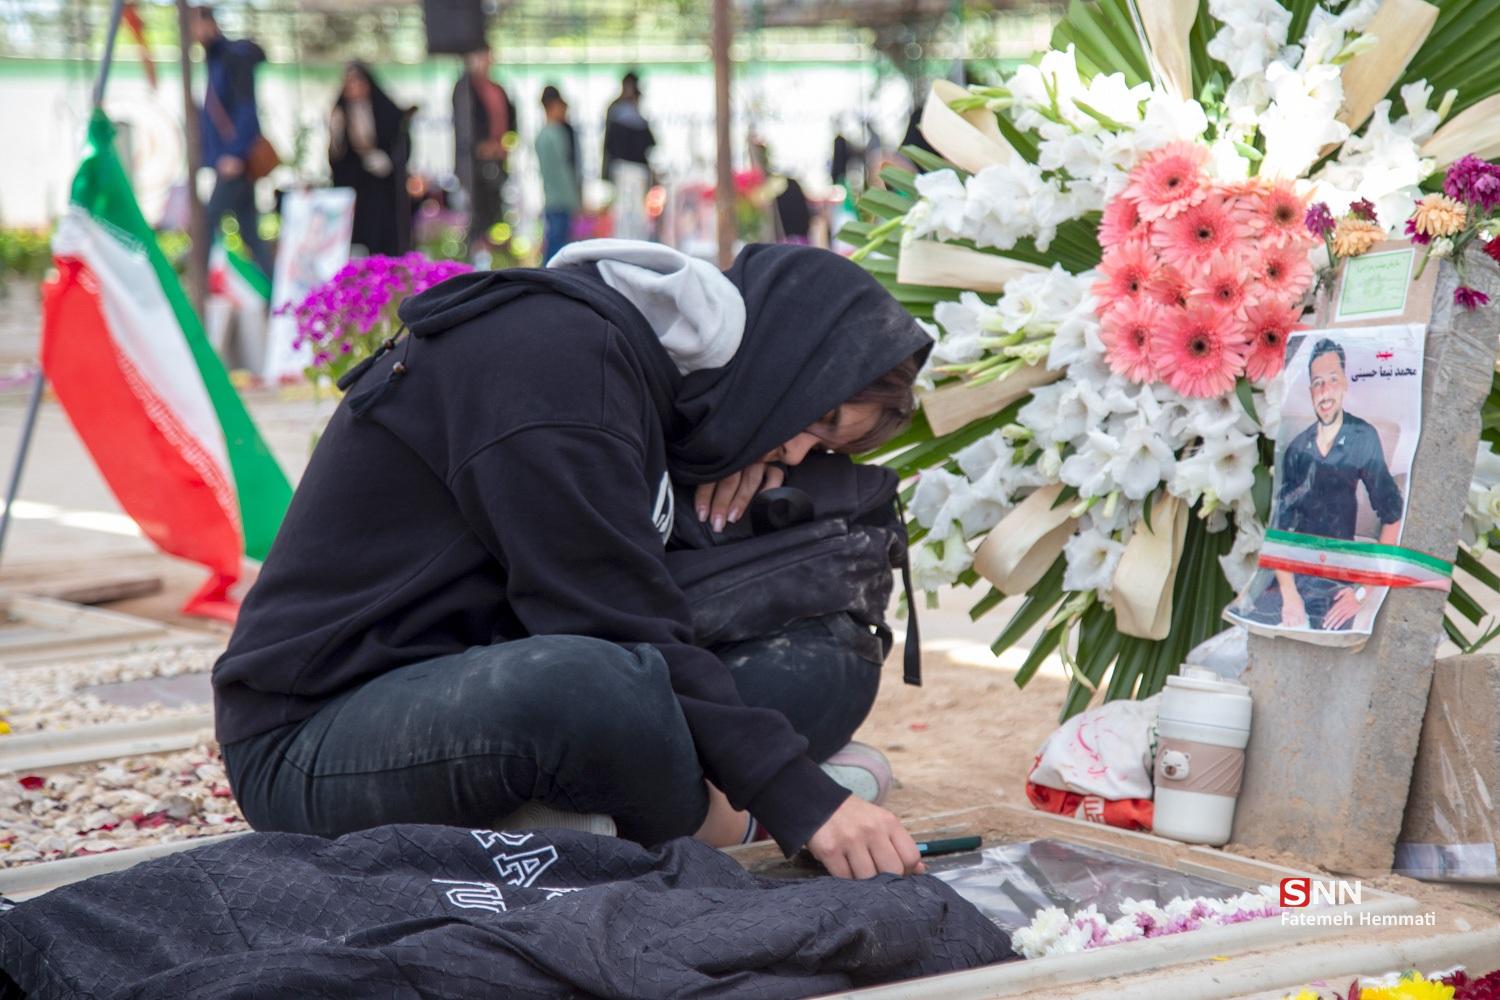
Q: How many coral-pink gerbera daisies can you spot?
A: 11